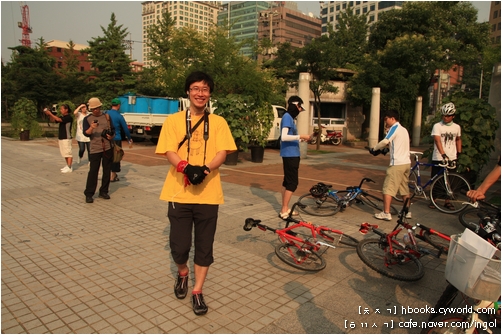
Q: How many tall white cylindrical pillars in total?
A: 3